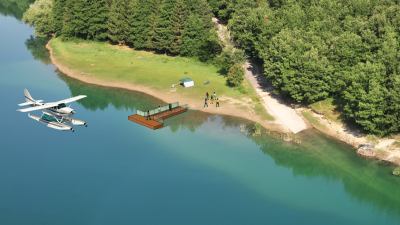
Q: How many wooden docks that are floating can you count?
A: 1